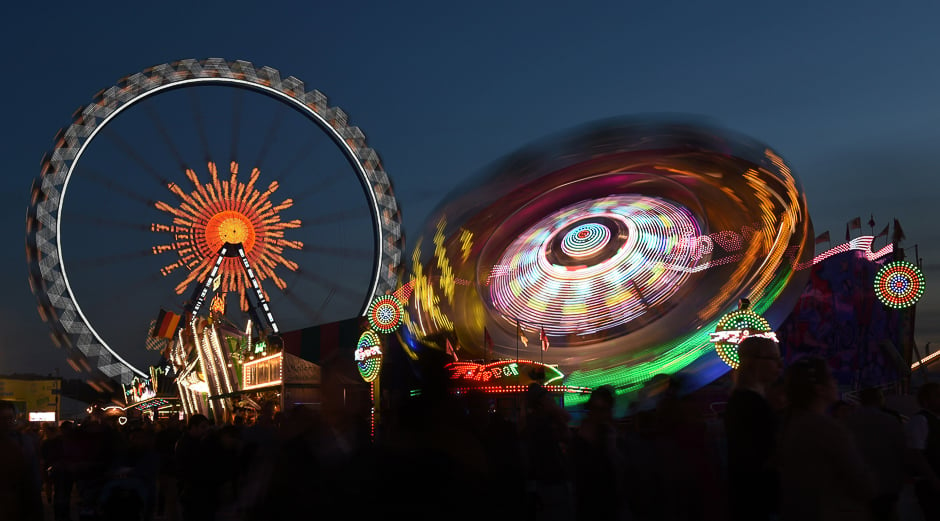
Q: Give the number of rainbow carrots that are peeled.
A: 0